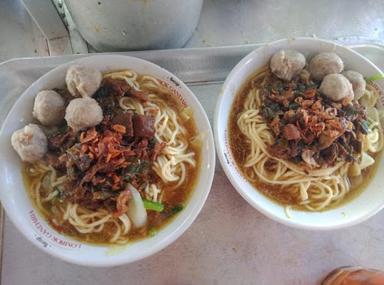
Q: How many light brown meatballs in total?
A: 8